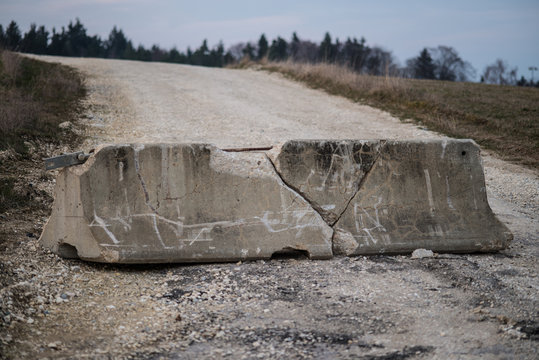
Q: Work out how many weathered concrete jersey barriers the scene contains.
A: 1